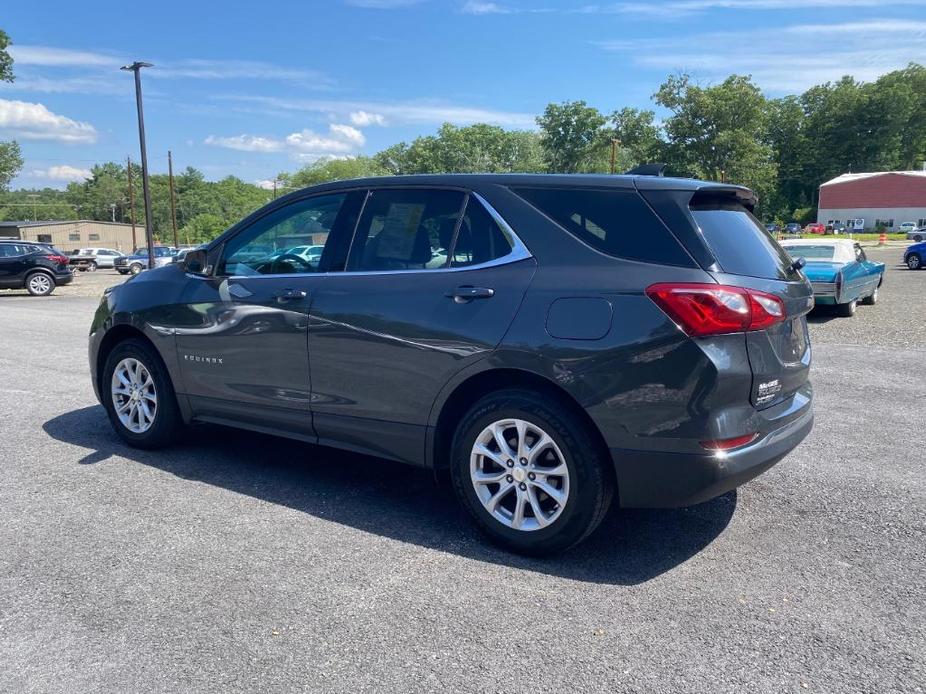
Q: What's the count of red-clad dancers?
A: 0